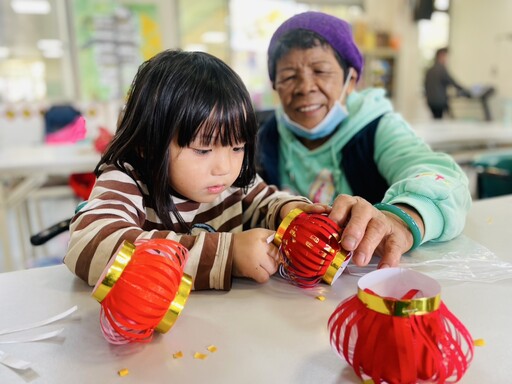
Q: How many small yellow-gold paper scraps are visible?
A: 6